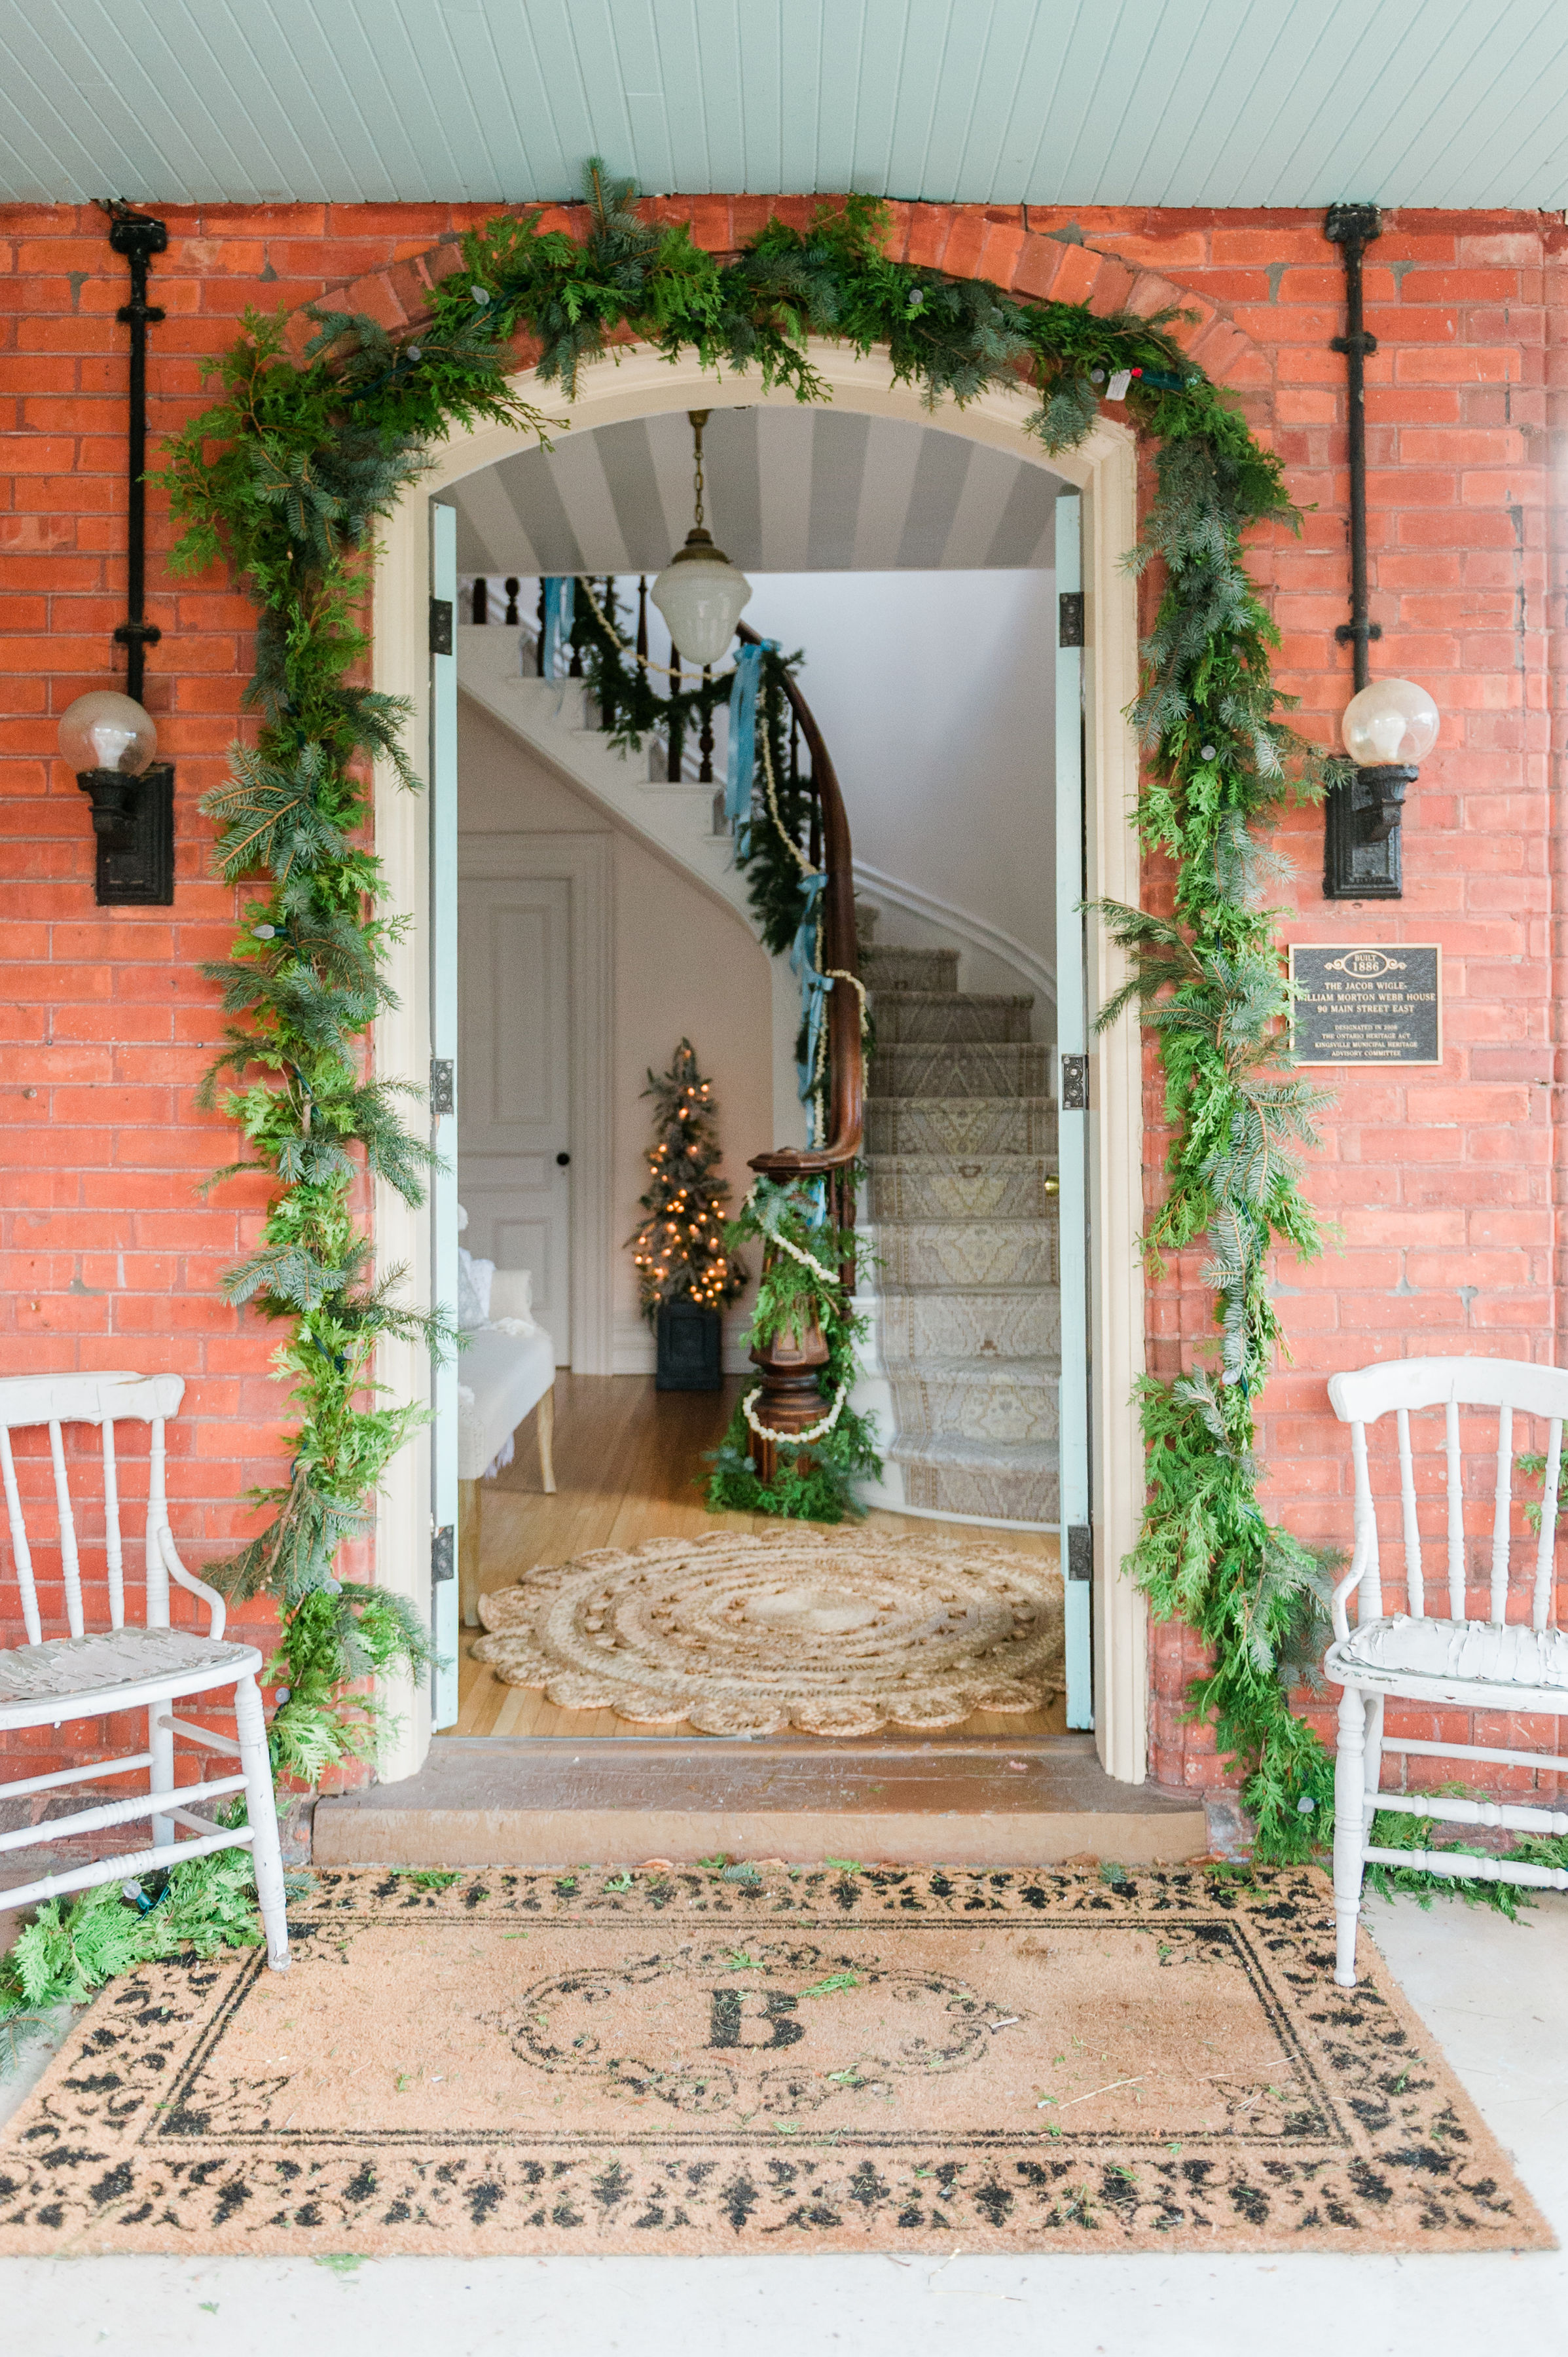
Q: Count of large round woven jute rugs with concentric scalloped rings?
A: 1